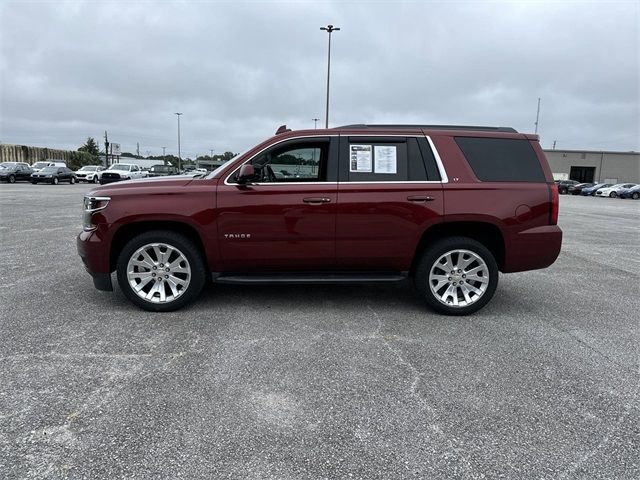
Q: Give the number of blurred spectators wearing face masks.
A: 0